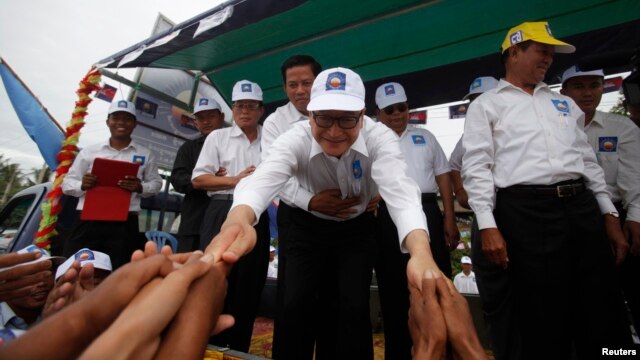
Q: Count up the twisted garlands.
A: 1